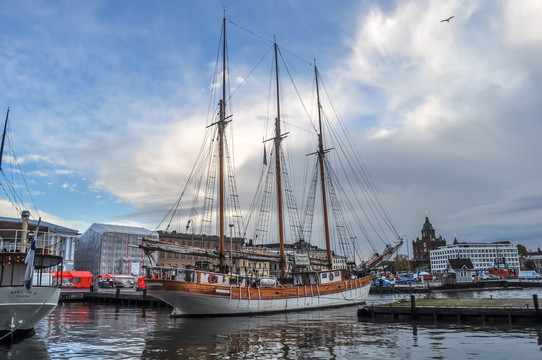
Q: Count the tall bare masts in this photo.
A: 3